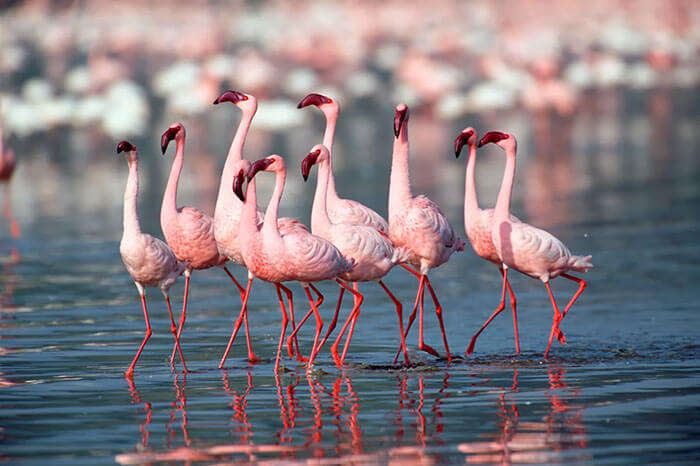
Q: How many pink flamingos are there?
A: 10